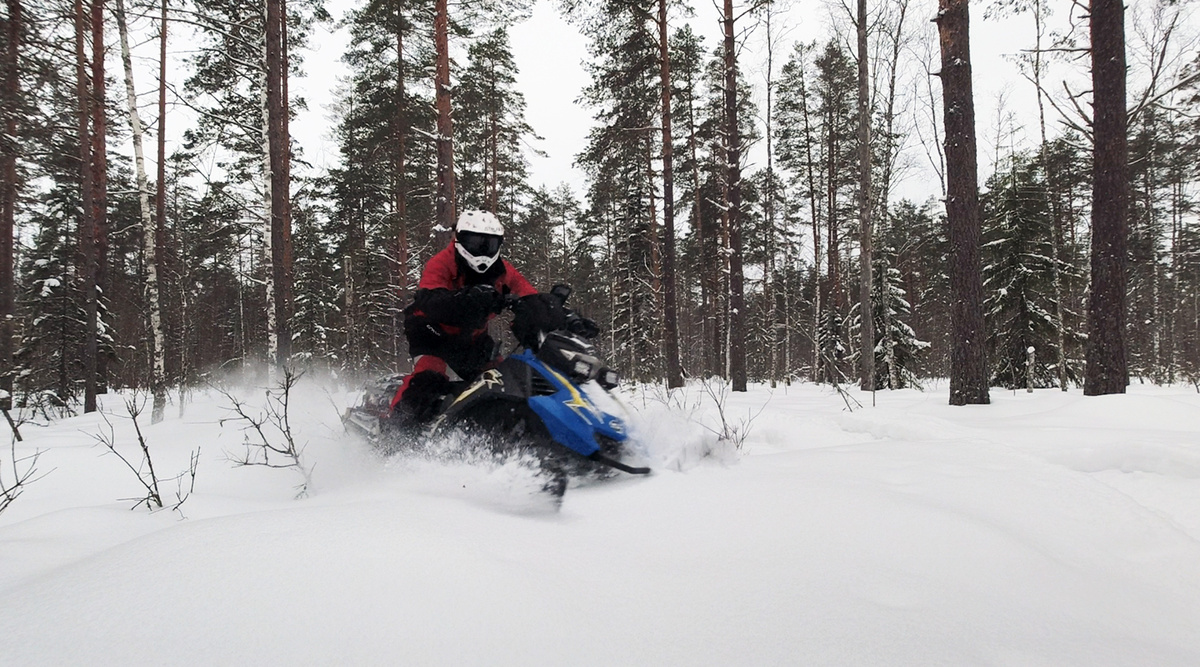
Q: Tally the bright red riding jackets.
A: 1